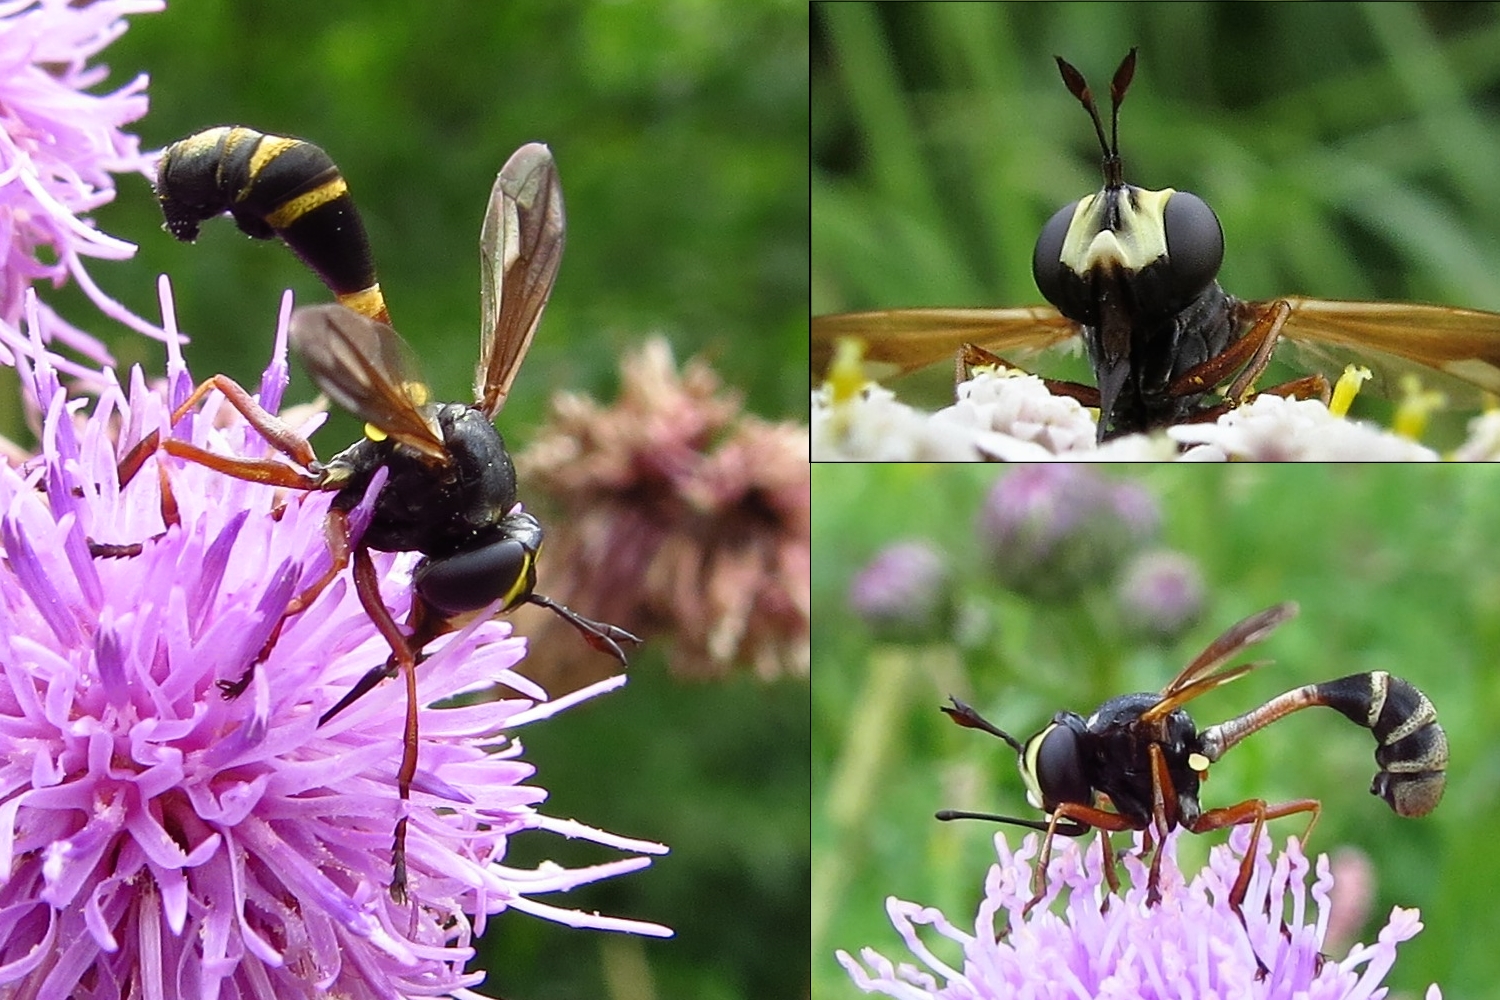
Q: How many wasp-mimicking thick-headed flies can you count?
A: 3